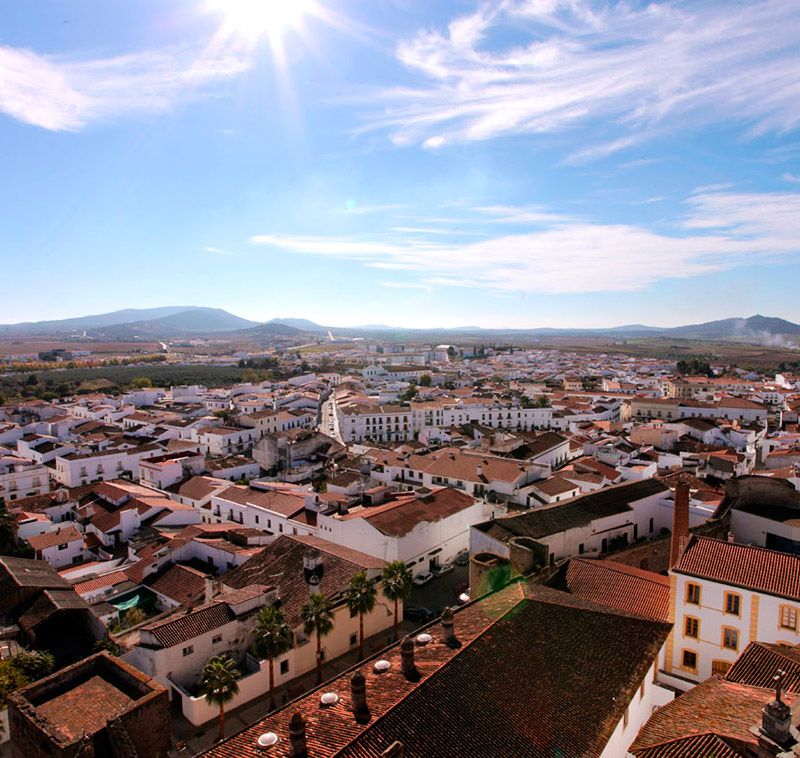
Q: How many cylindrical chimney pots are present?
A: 4